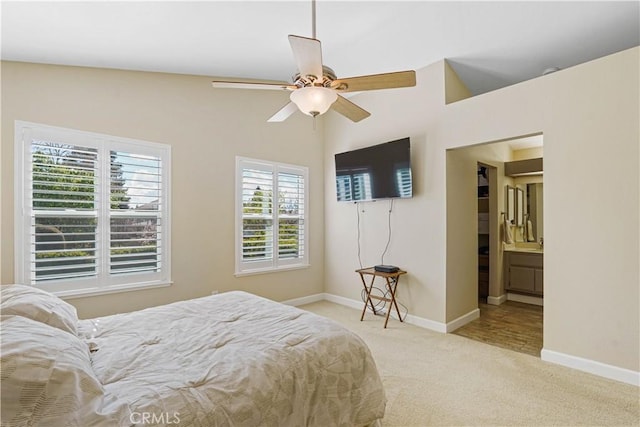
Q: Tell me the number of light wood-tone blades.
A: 2